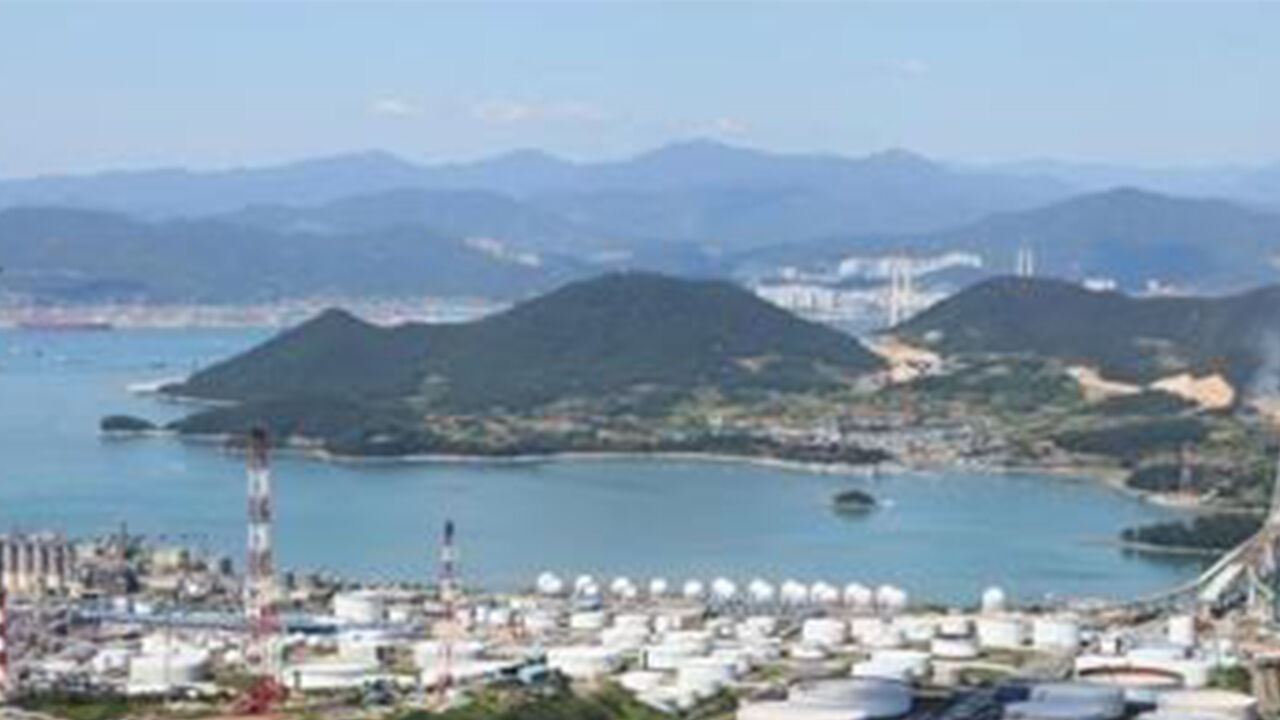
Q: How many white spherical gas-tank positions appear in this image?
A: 12